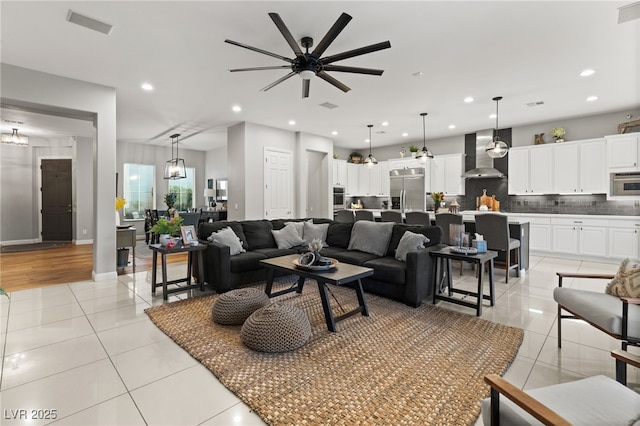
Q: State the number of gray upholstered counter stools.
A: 6